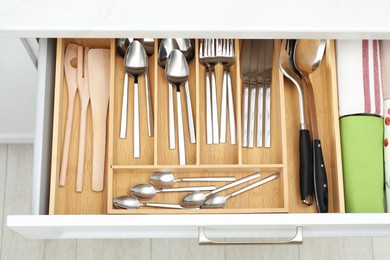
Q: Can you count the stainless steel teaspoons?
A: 5